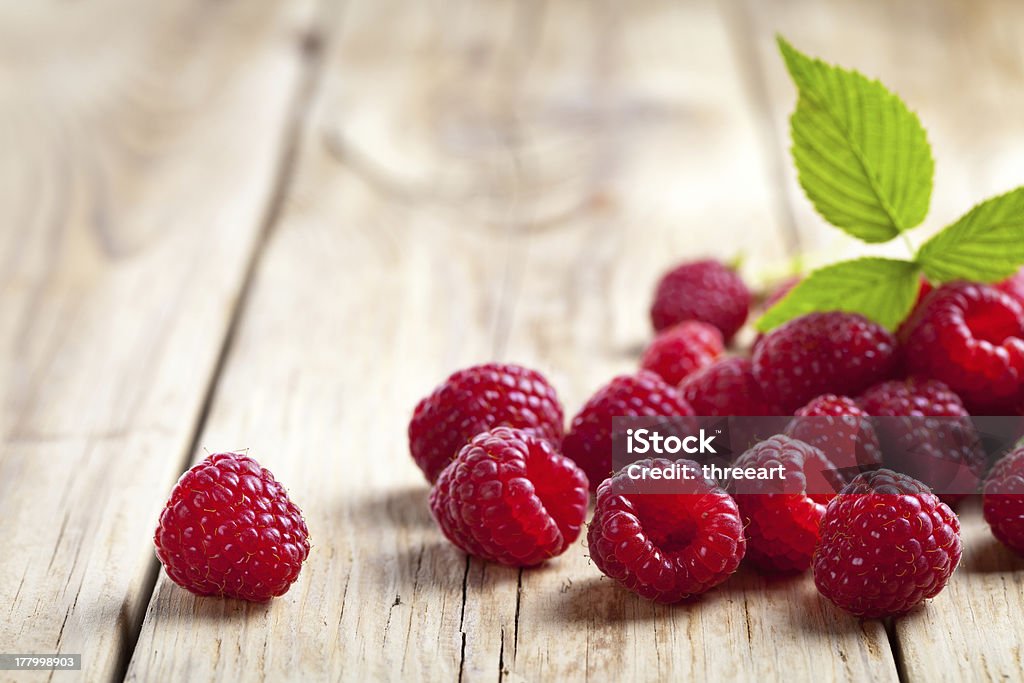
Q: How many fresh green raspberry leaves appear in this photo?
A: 3